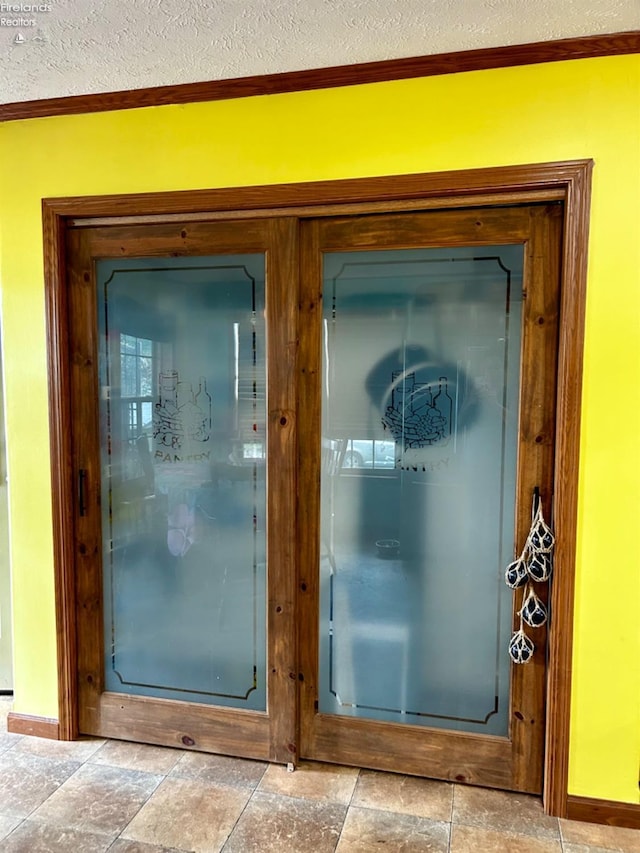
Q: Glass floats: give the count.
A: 5